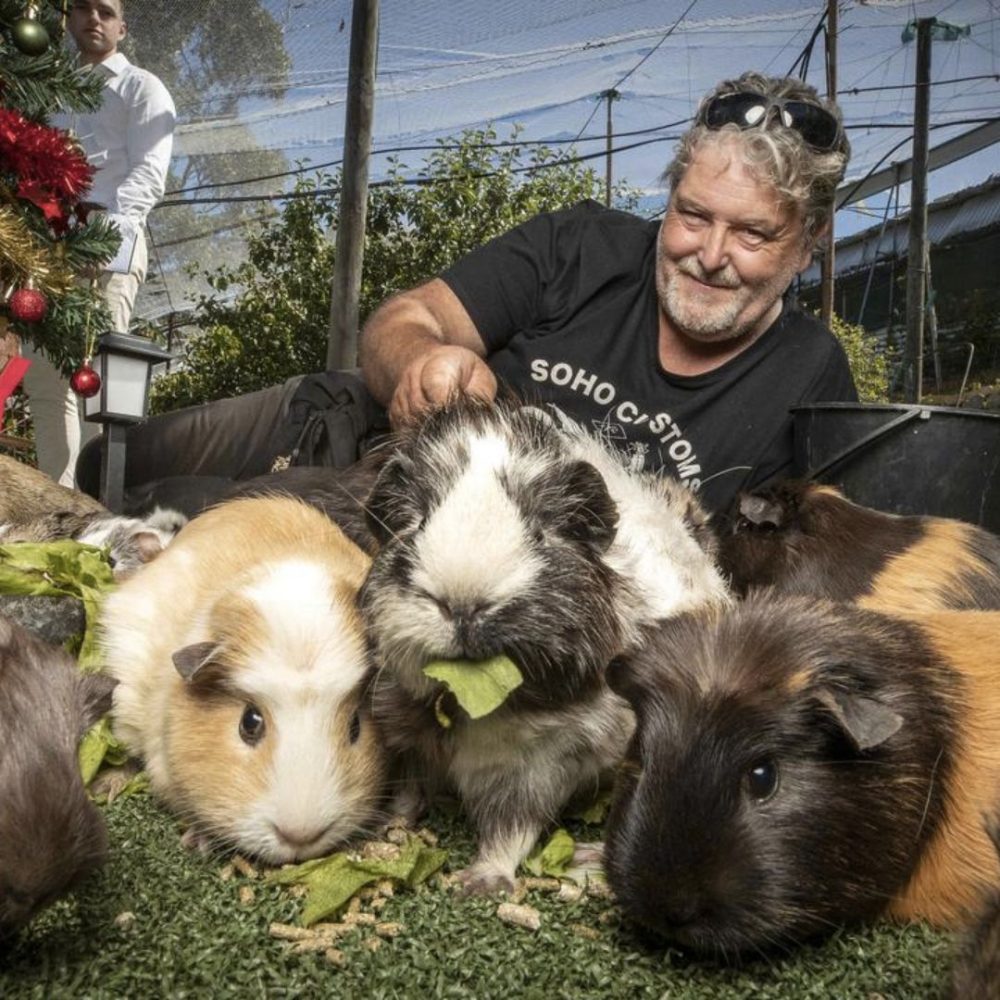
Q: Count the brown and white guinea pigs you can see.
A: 1